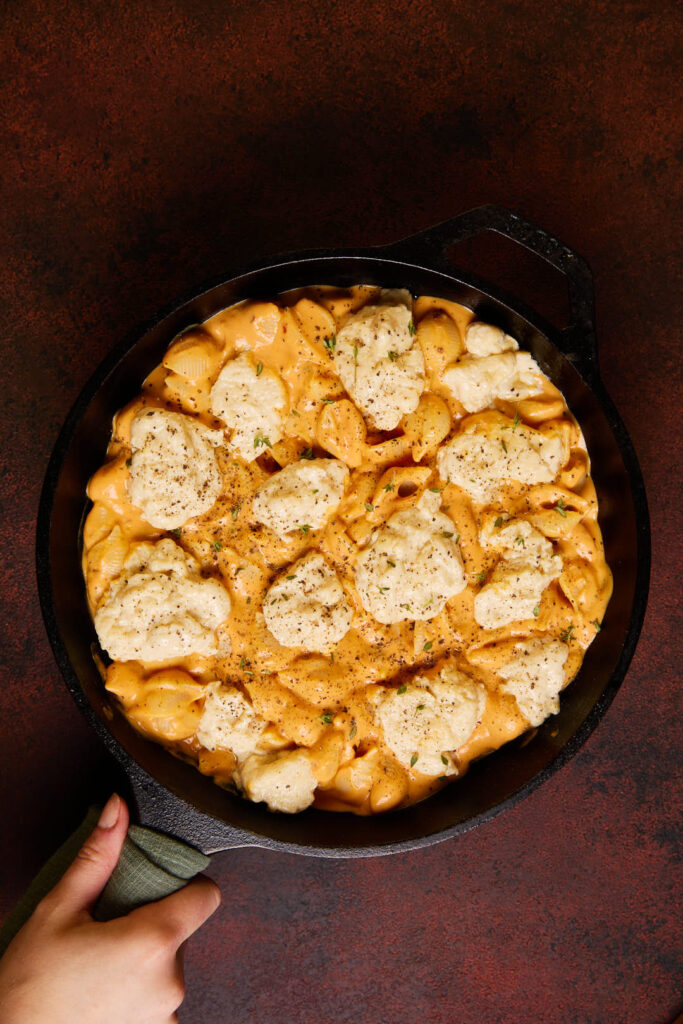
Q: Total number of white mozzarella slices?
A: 14